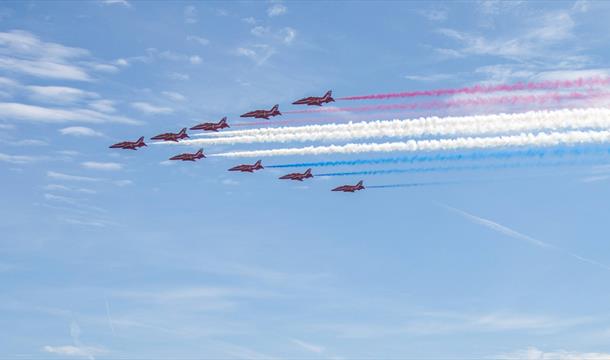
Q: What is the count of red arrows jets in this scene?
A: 9